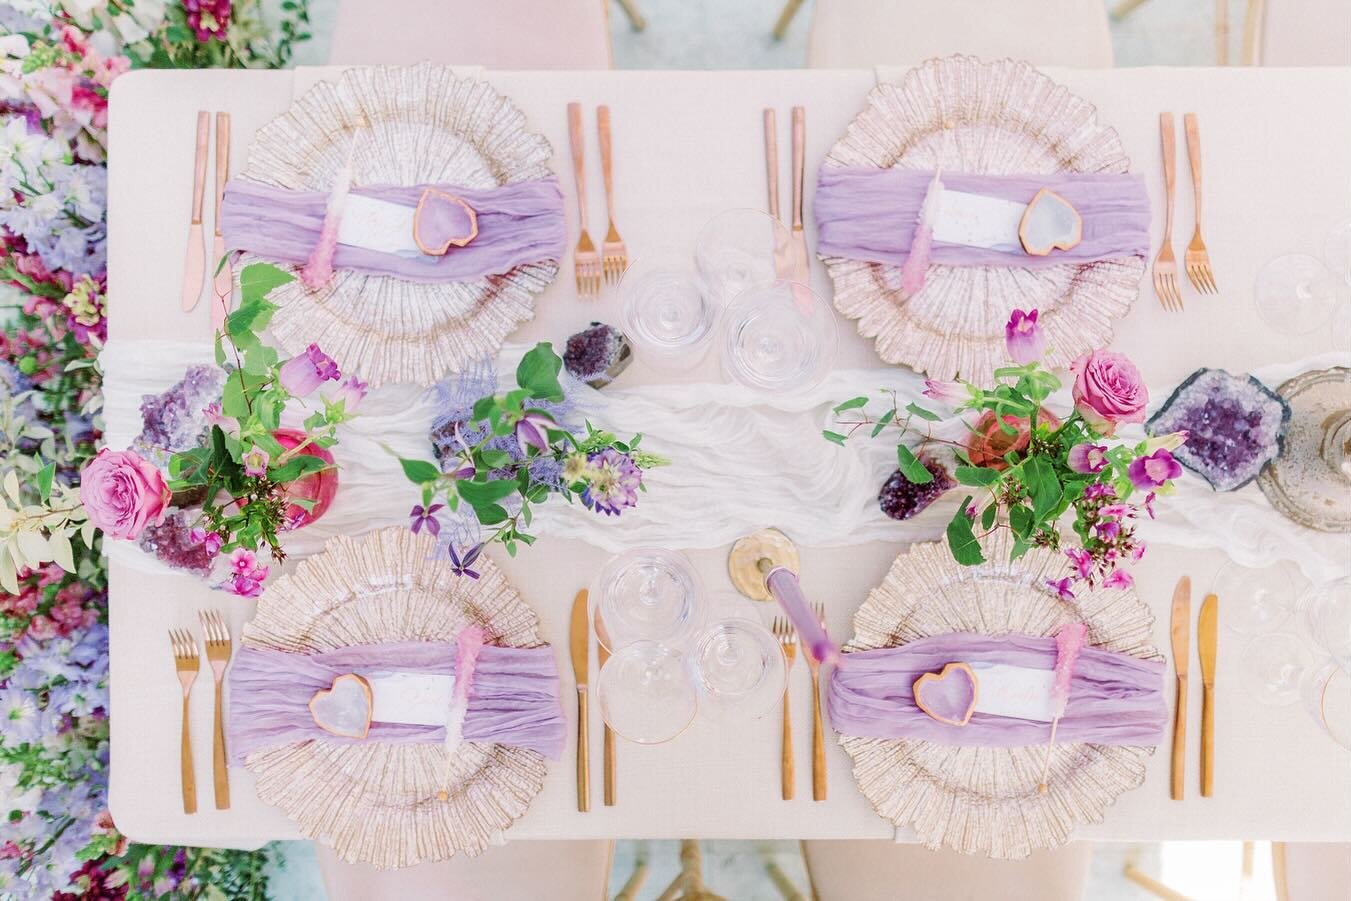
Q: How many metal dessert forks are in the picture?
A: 4